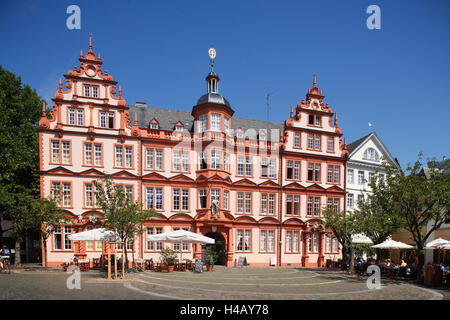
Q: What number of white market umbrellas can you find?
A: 5